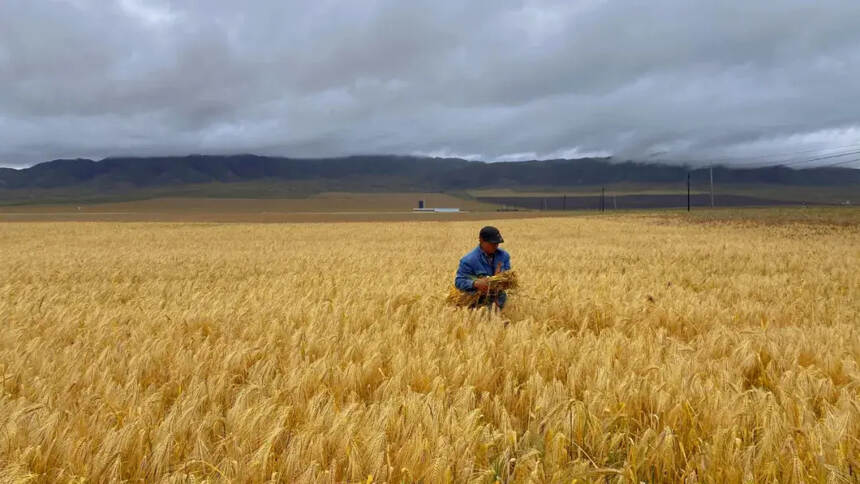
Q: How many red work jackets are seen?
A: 0